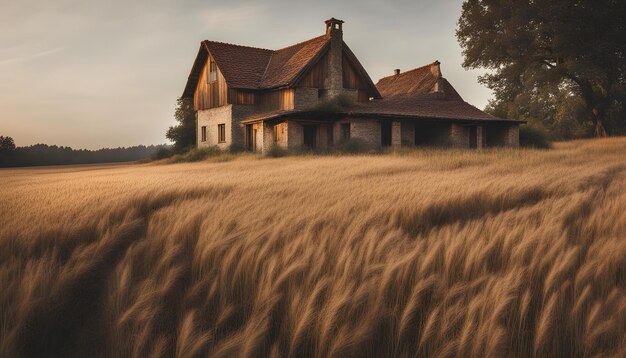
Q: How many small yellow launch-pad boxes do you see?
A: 0